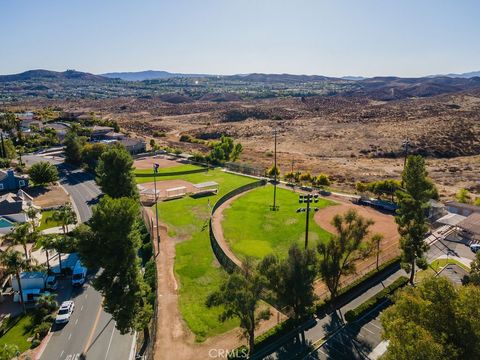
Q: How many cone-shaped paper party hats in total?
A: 0